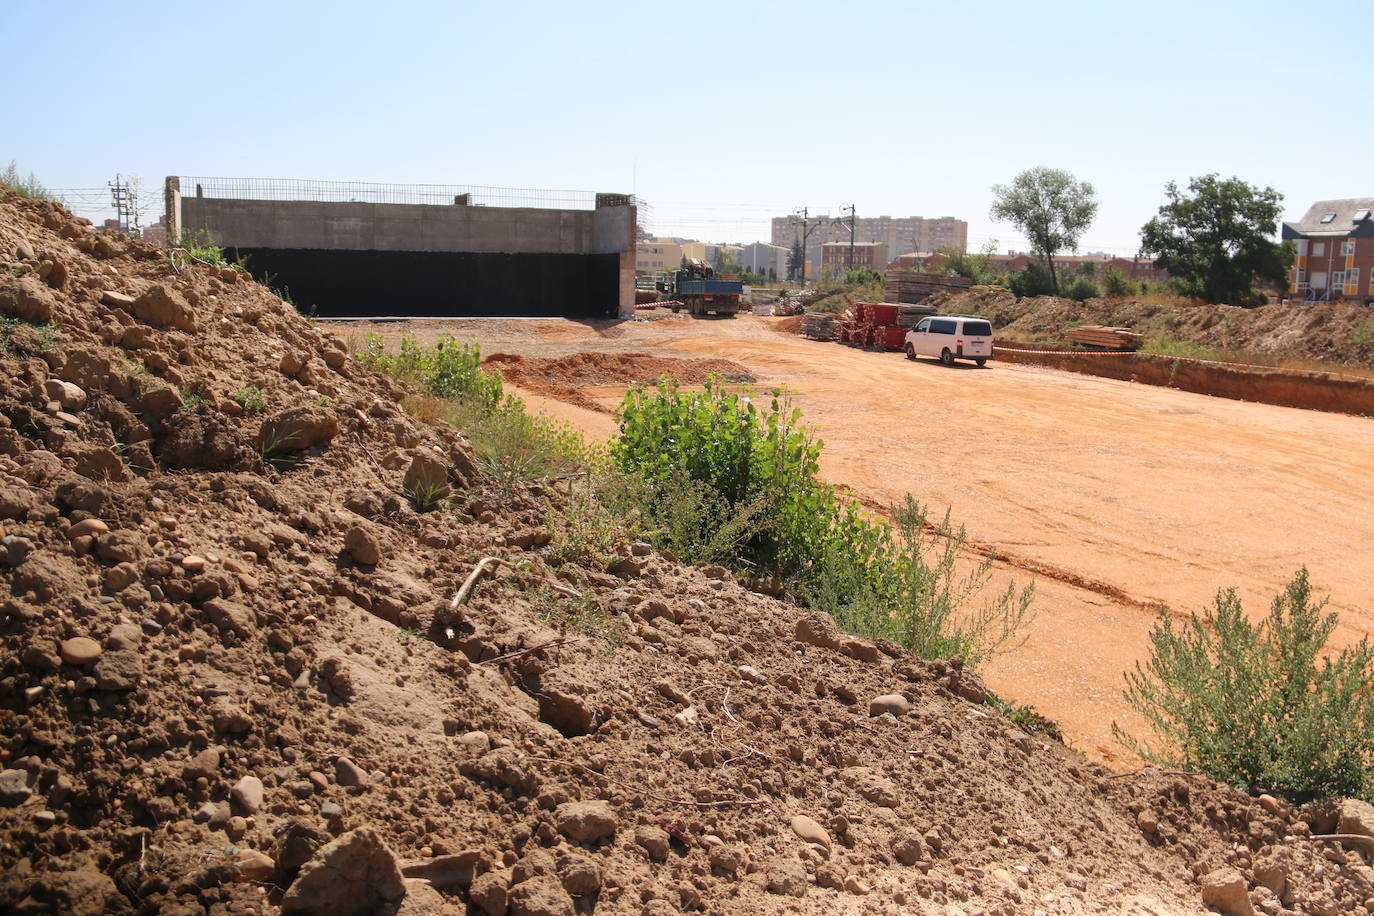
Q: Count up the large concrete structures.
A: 1